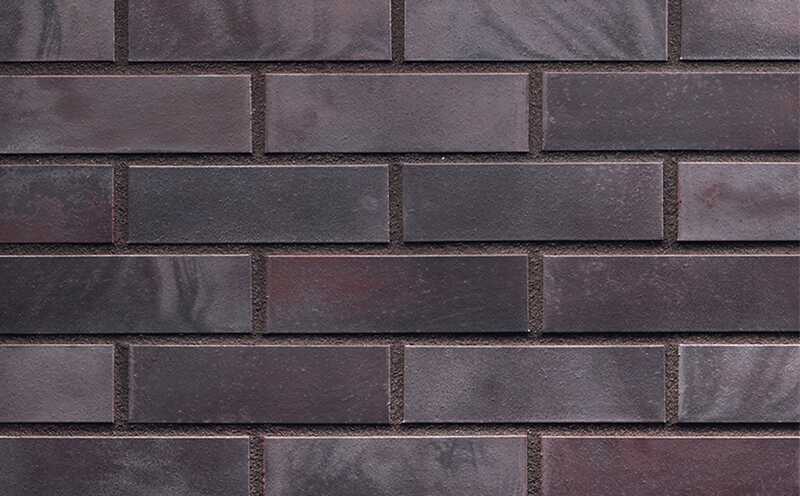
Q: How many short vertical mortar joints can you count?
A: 15